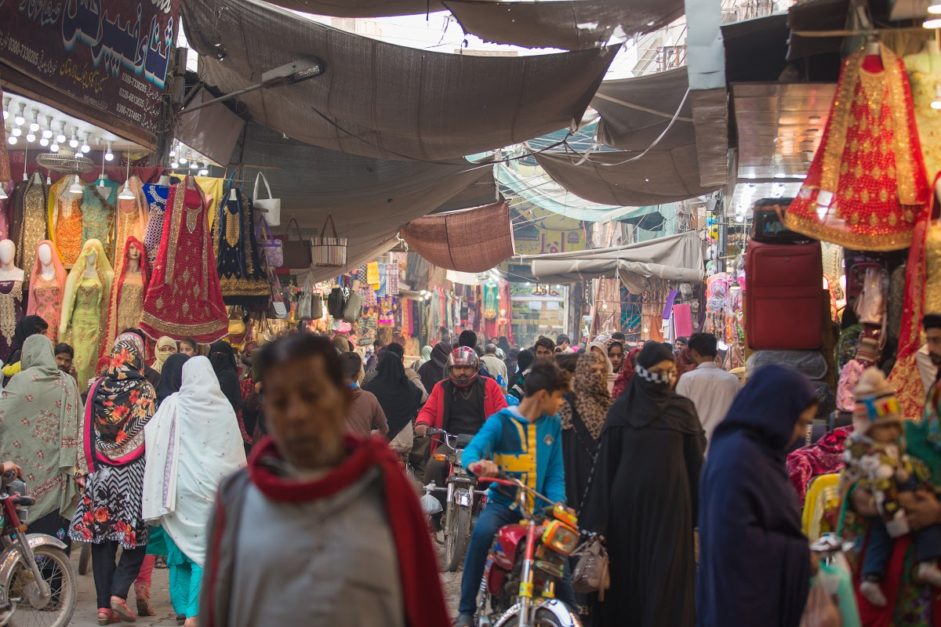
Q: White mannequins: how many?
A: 3